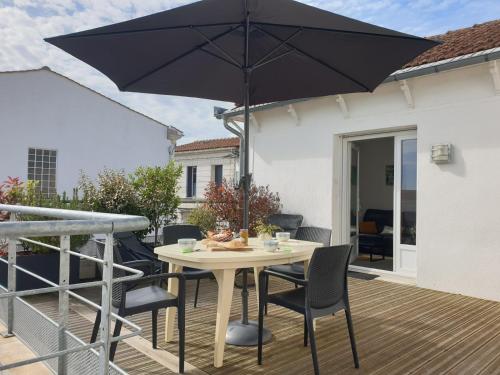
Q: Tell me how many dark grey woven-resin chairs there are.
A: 4